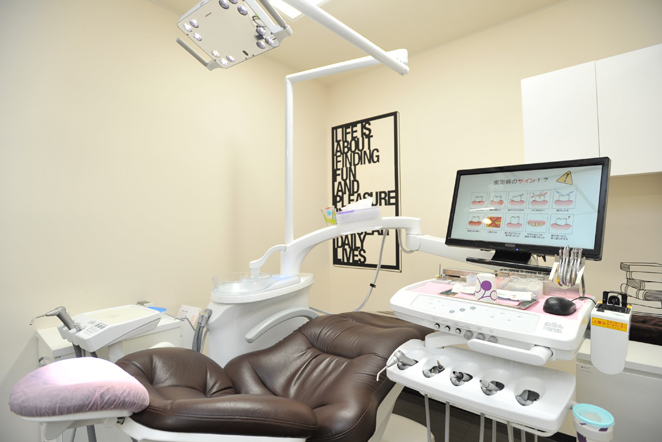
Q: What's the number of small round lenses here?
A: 12